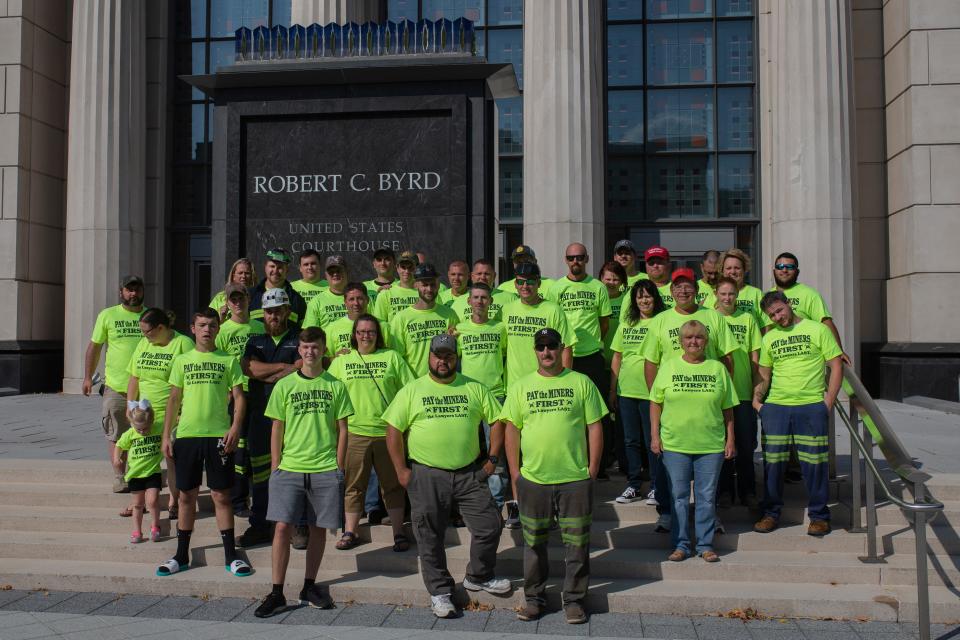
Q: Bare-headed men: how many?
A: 11